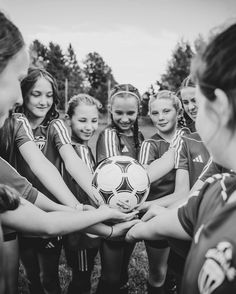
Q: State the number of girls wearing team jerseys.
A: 7